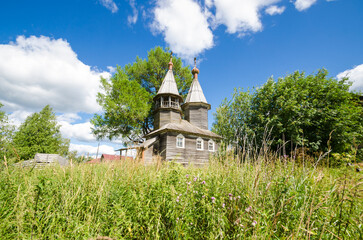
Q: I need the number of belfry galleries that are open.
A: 1